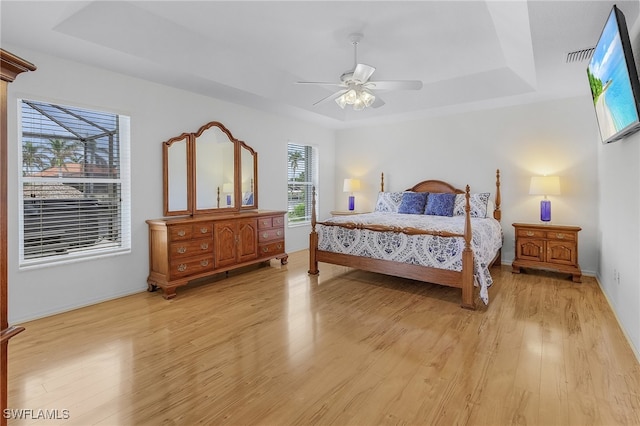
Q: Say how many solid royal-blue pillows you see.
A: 2